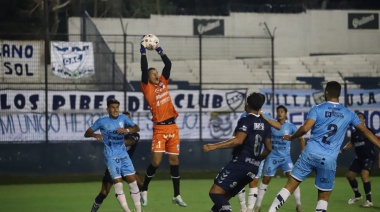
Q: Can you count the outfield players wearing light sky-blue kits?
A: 4